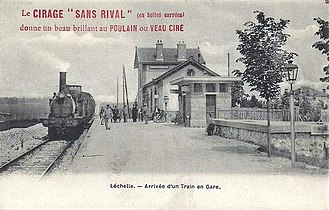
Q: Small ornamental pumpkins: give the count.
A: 0